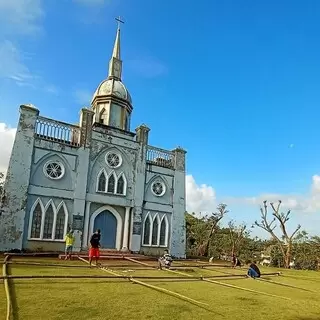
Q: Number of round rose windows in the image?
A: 3